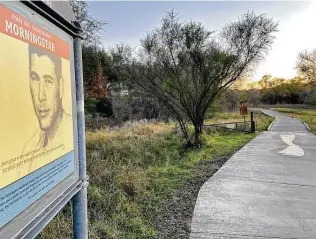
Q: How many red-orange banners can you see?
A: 1